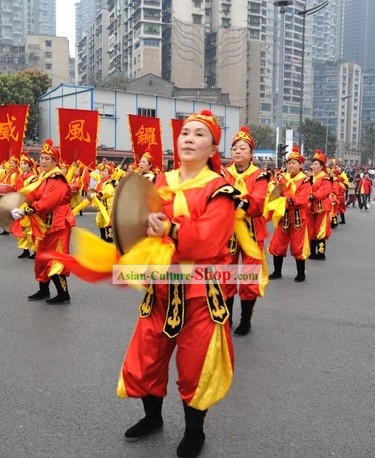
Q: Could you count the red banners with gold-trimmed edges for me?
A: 4